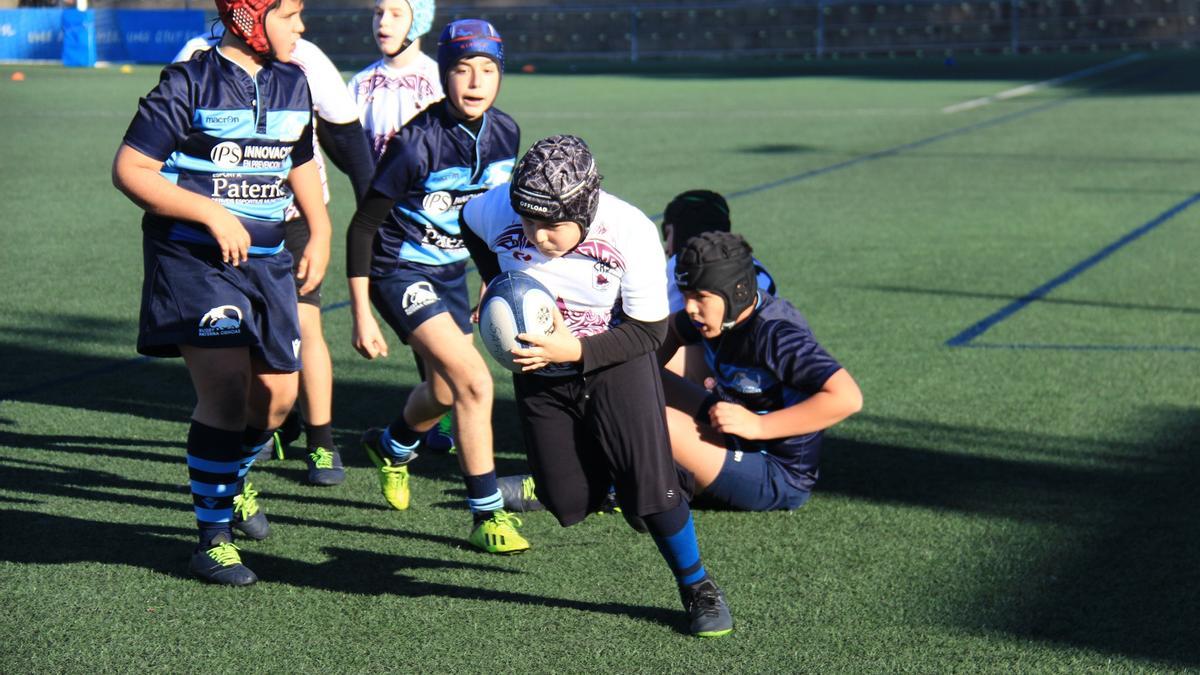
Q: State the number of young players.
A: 7